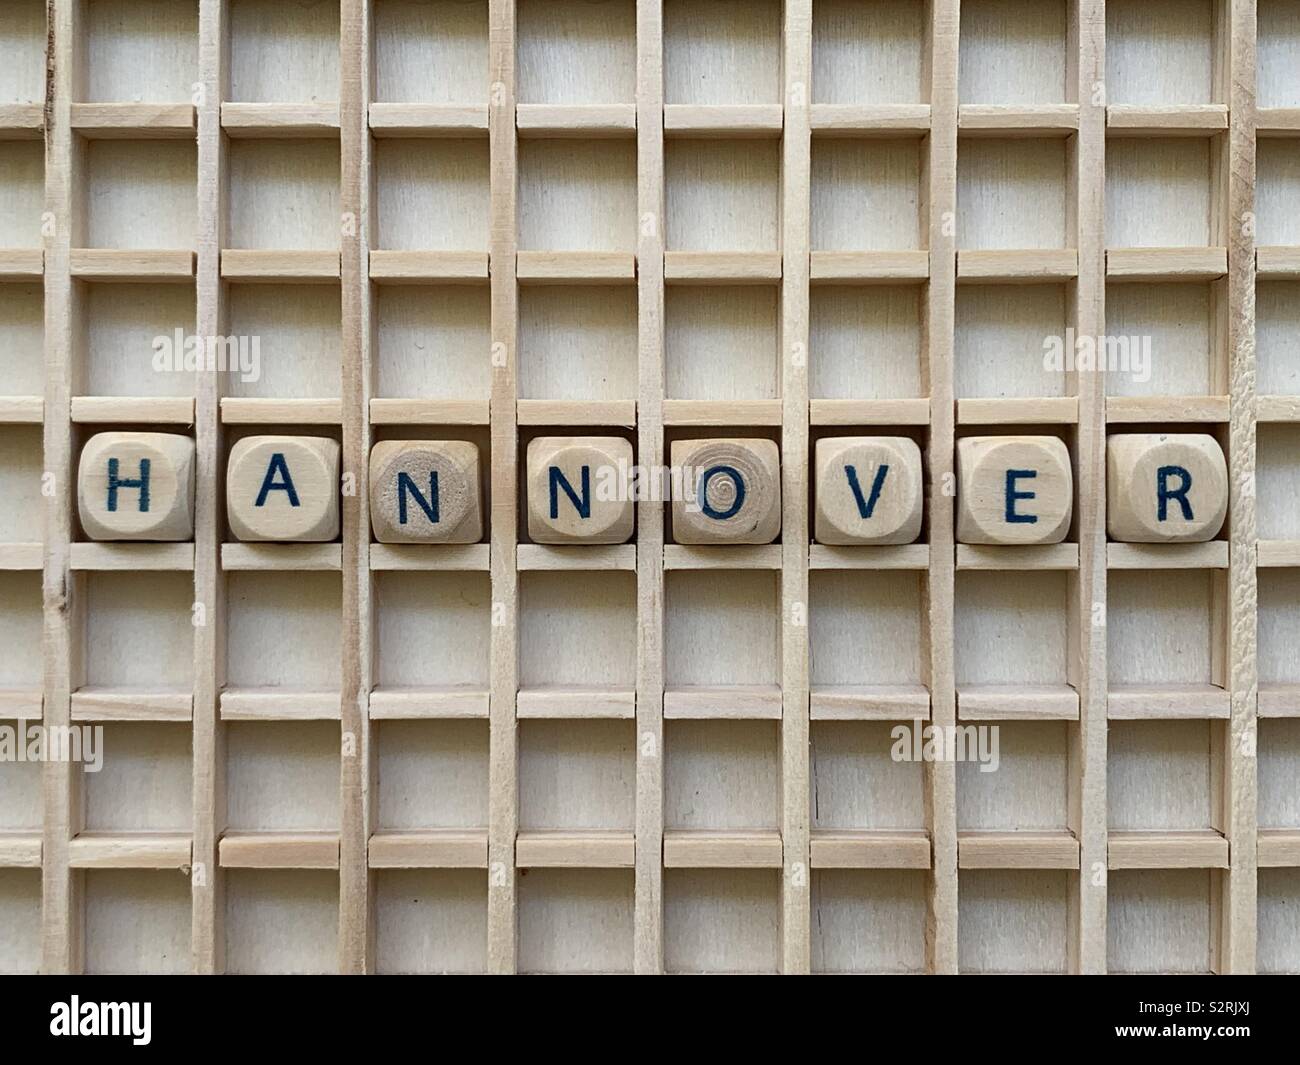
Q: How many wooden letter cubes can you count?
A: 8